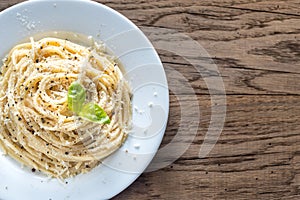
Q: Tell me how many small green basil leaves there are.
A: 2